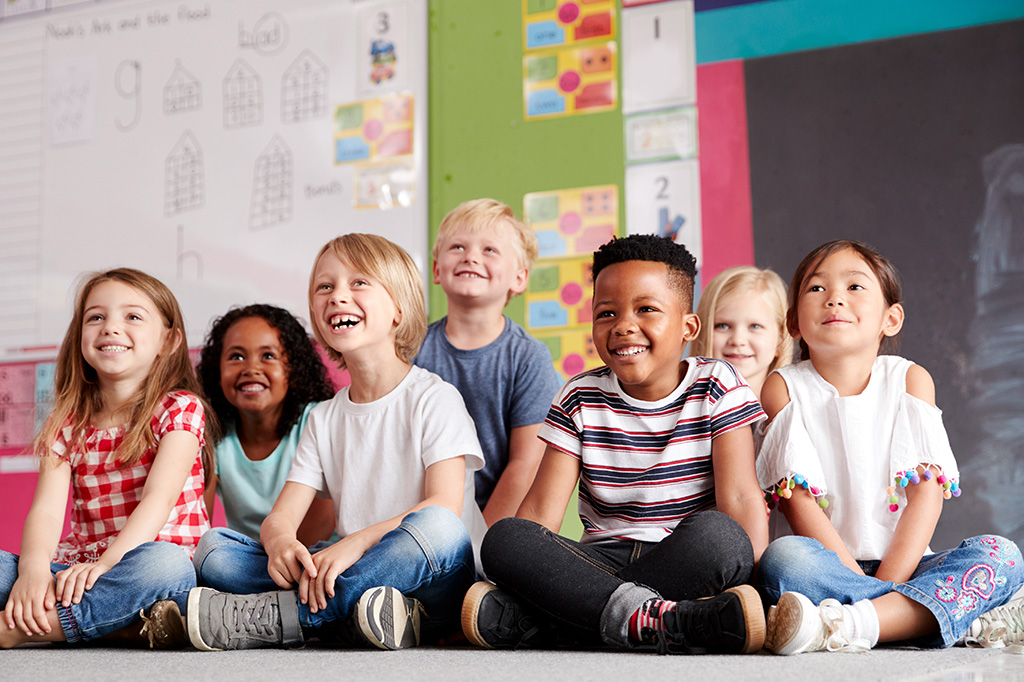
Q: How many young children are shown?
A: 7